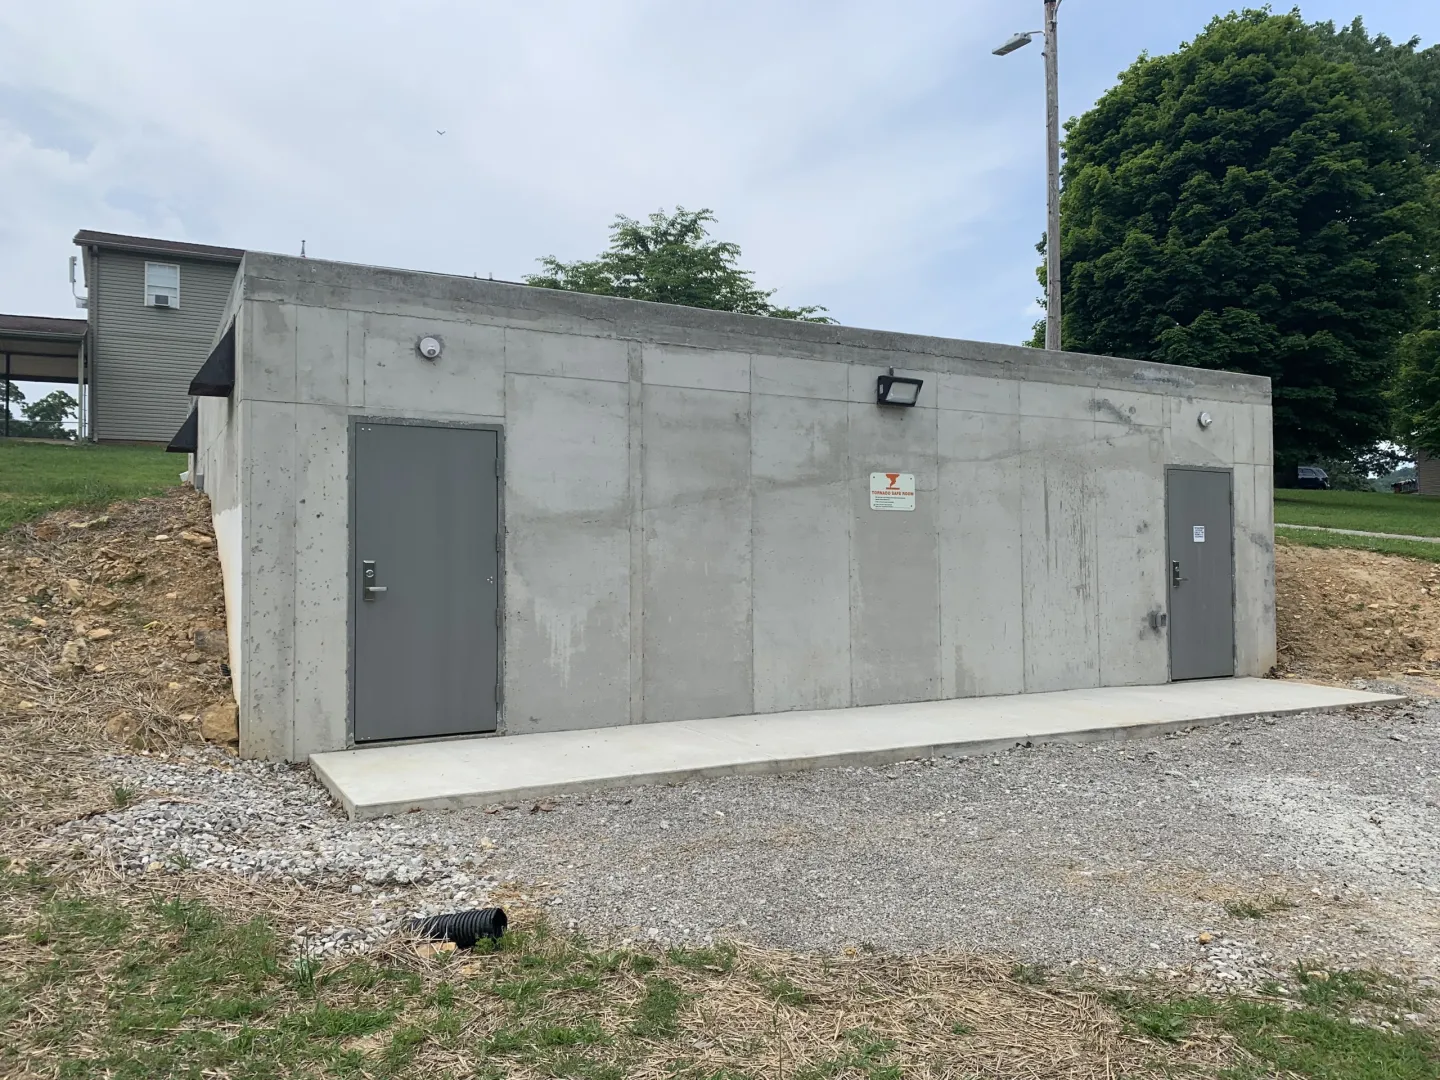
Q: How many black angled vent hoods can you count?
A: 2